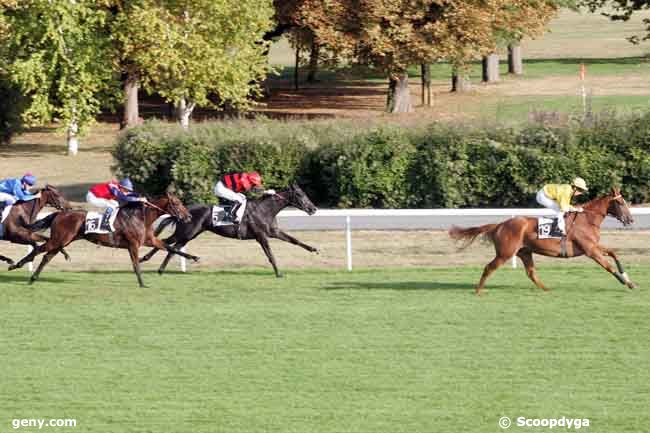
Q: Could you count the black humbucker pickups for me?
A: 0